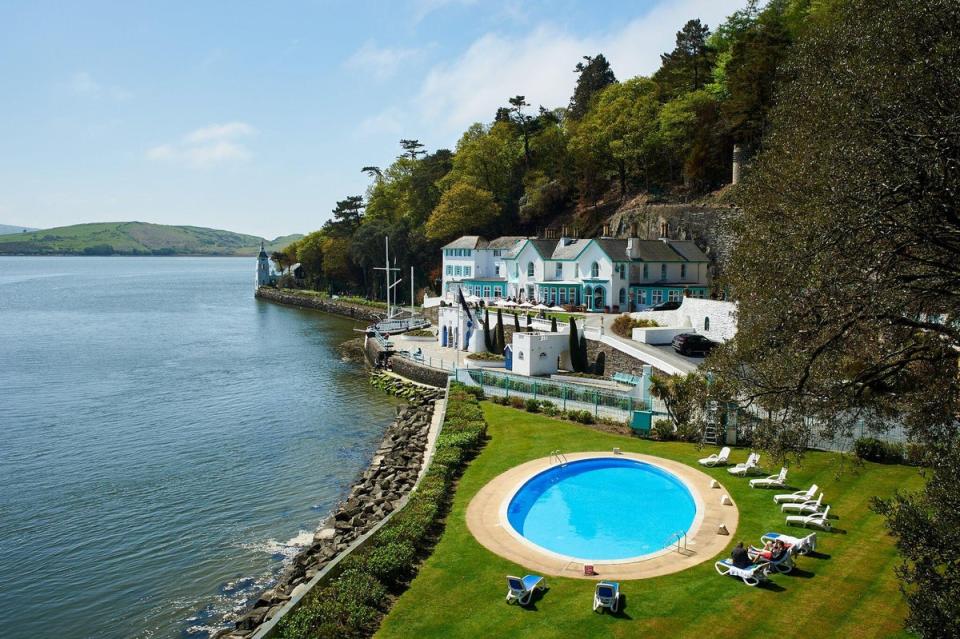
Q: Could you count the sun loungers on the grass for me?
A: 11